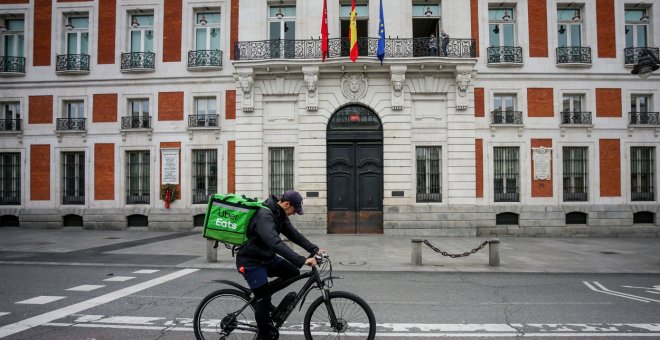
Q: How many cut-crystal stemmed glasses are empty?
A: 0